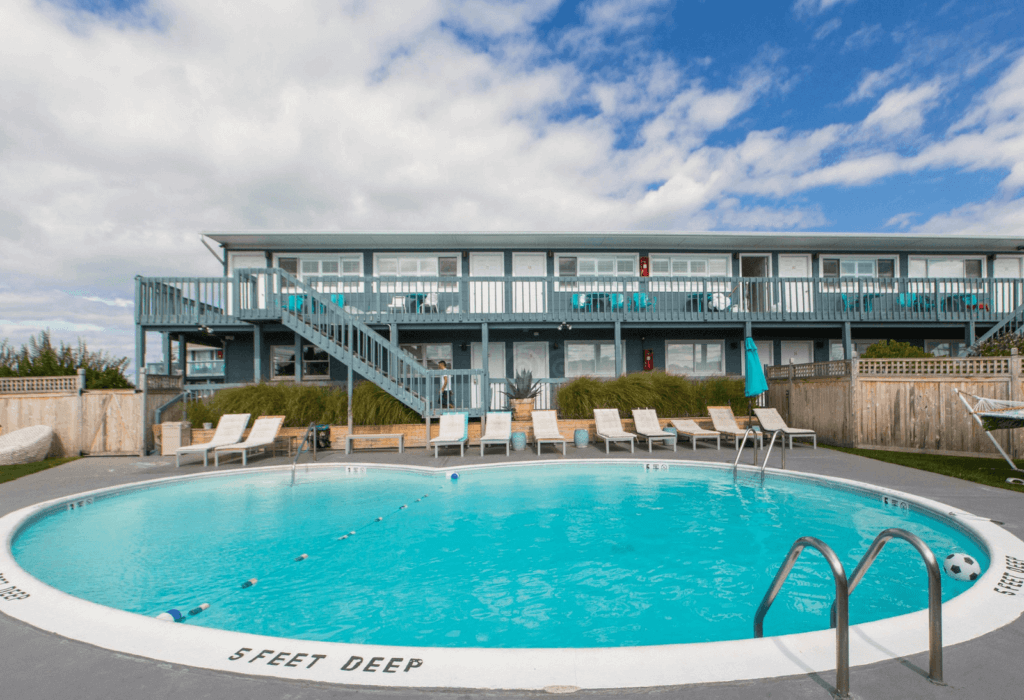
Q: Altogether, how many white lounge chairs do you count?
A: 10